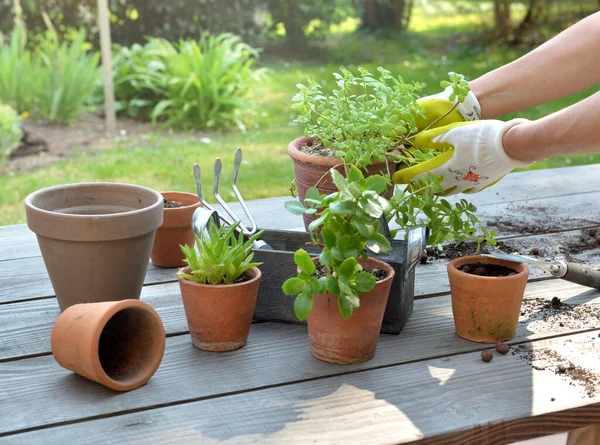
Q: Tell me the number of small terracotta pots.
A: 5